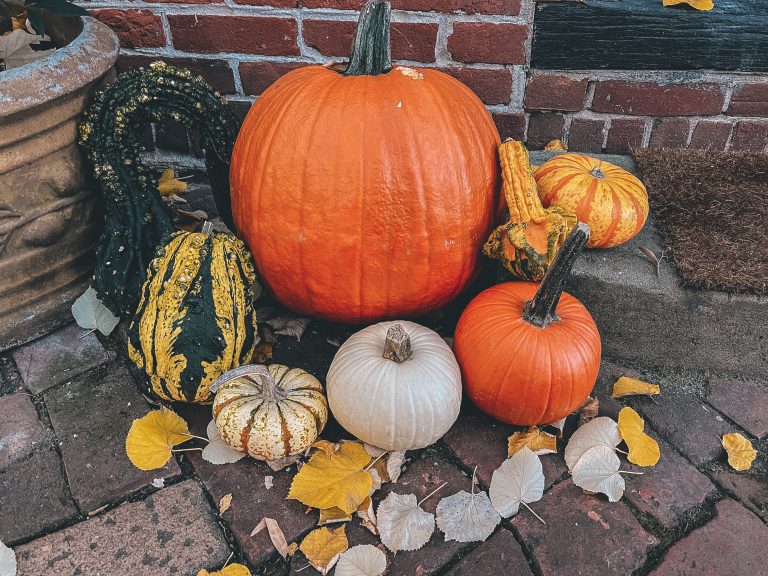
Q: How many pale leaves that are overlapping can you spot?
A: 2